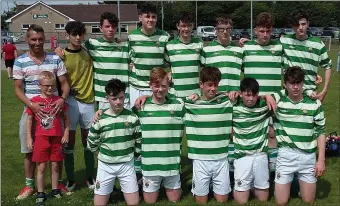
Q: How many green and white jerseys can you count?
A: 11